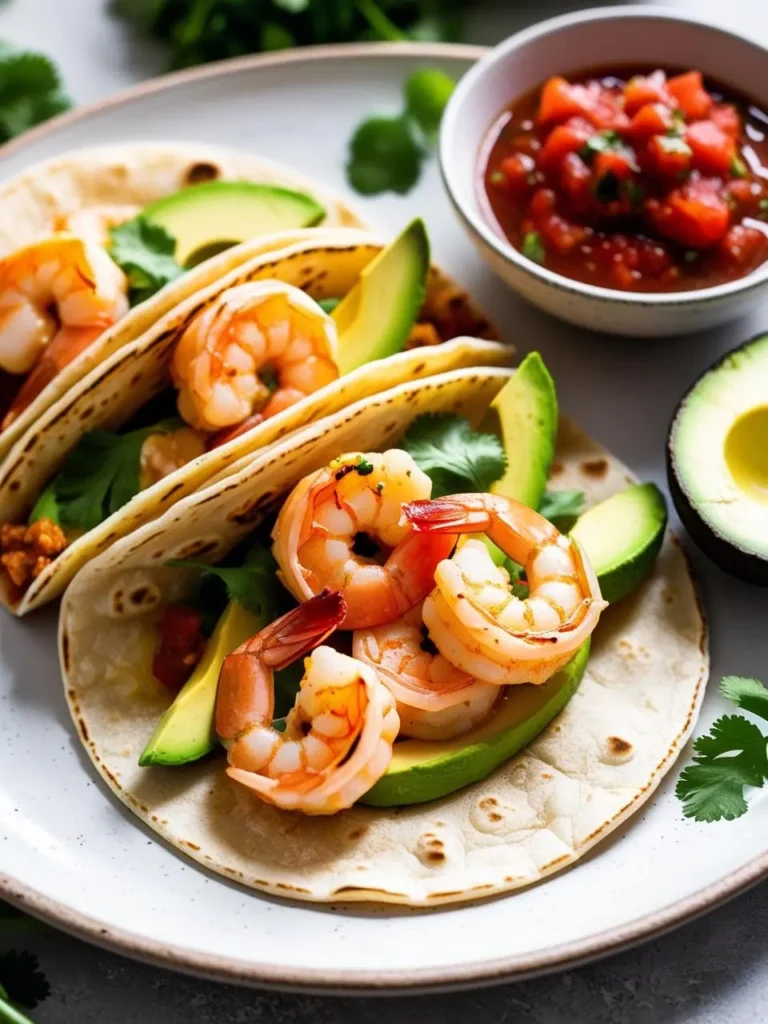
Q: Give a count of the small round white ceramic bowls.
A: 1